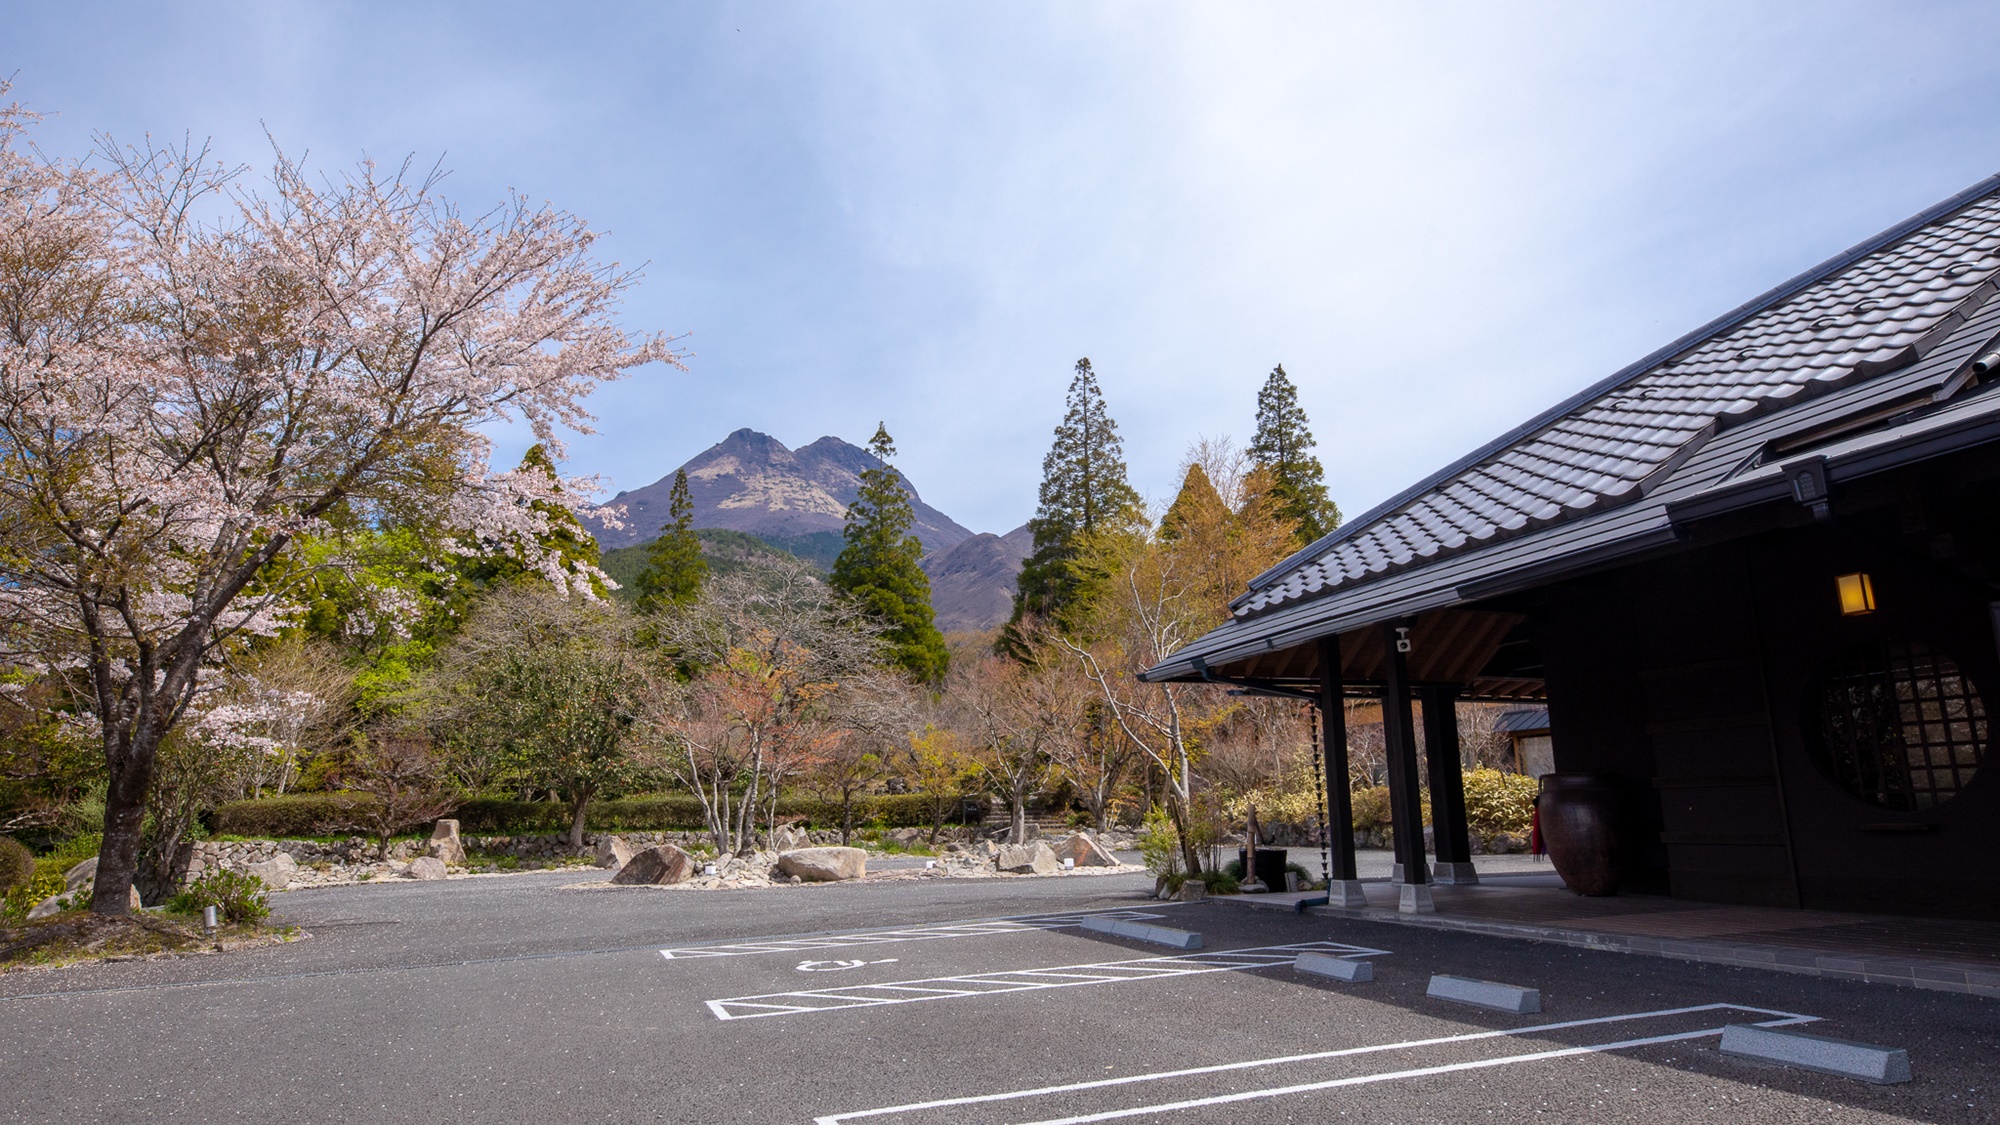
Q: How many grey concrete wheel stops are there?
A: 4